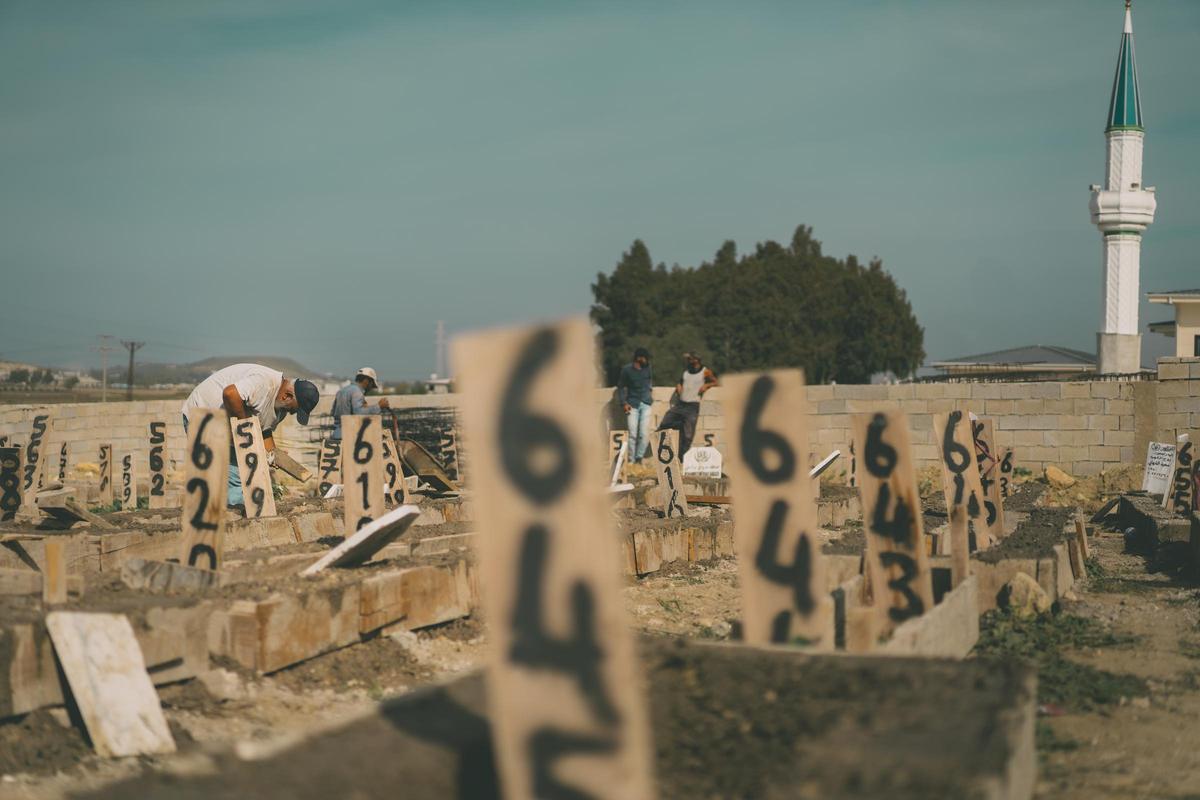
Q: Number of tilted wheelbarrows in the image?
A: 1